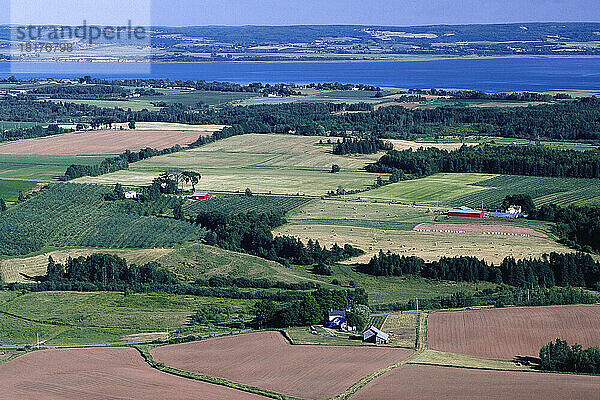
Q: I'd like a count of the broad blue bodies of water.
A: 1